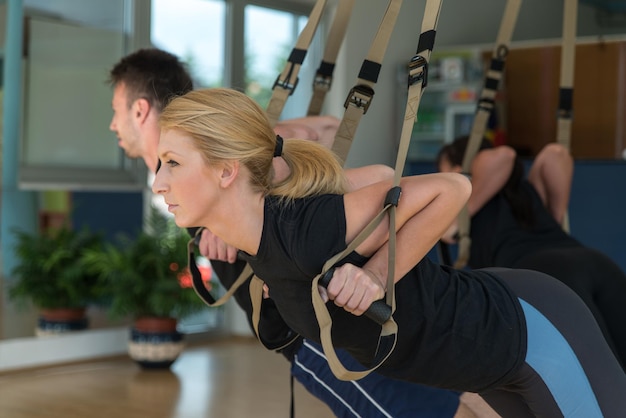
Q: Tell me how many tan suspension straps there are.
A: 6